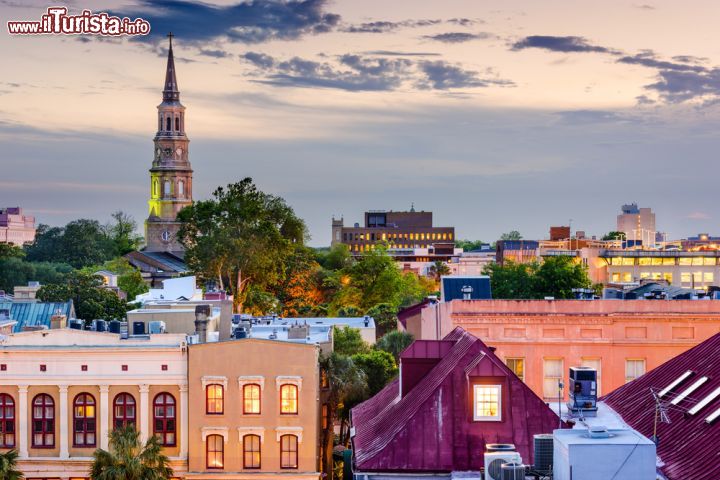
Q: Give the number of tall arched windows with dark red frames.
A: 5